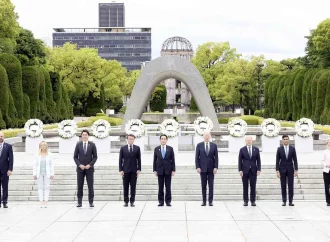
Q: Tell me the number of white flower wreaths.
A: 9